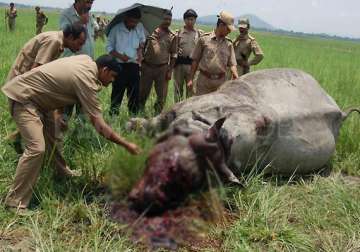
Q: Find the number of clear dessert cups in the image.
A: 0